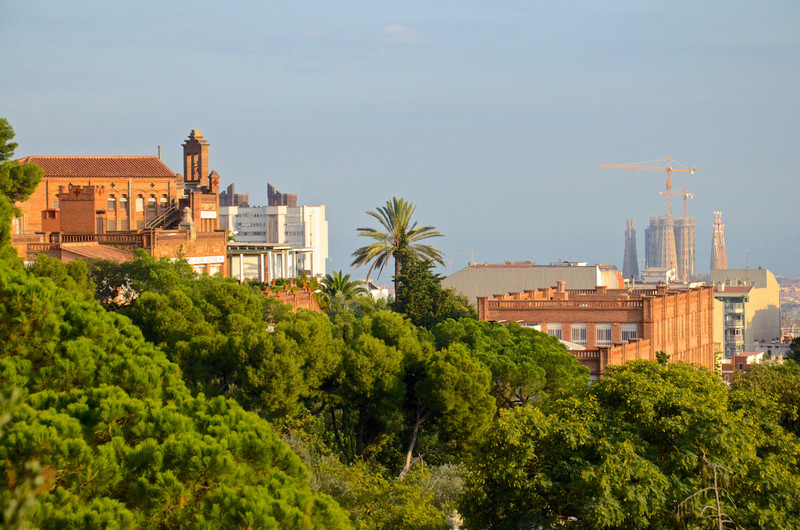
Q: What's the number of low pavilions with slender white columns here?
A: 1